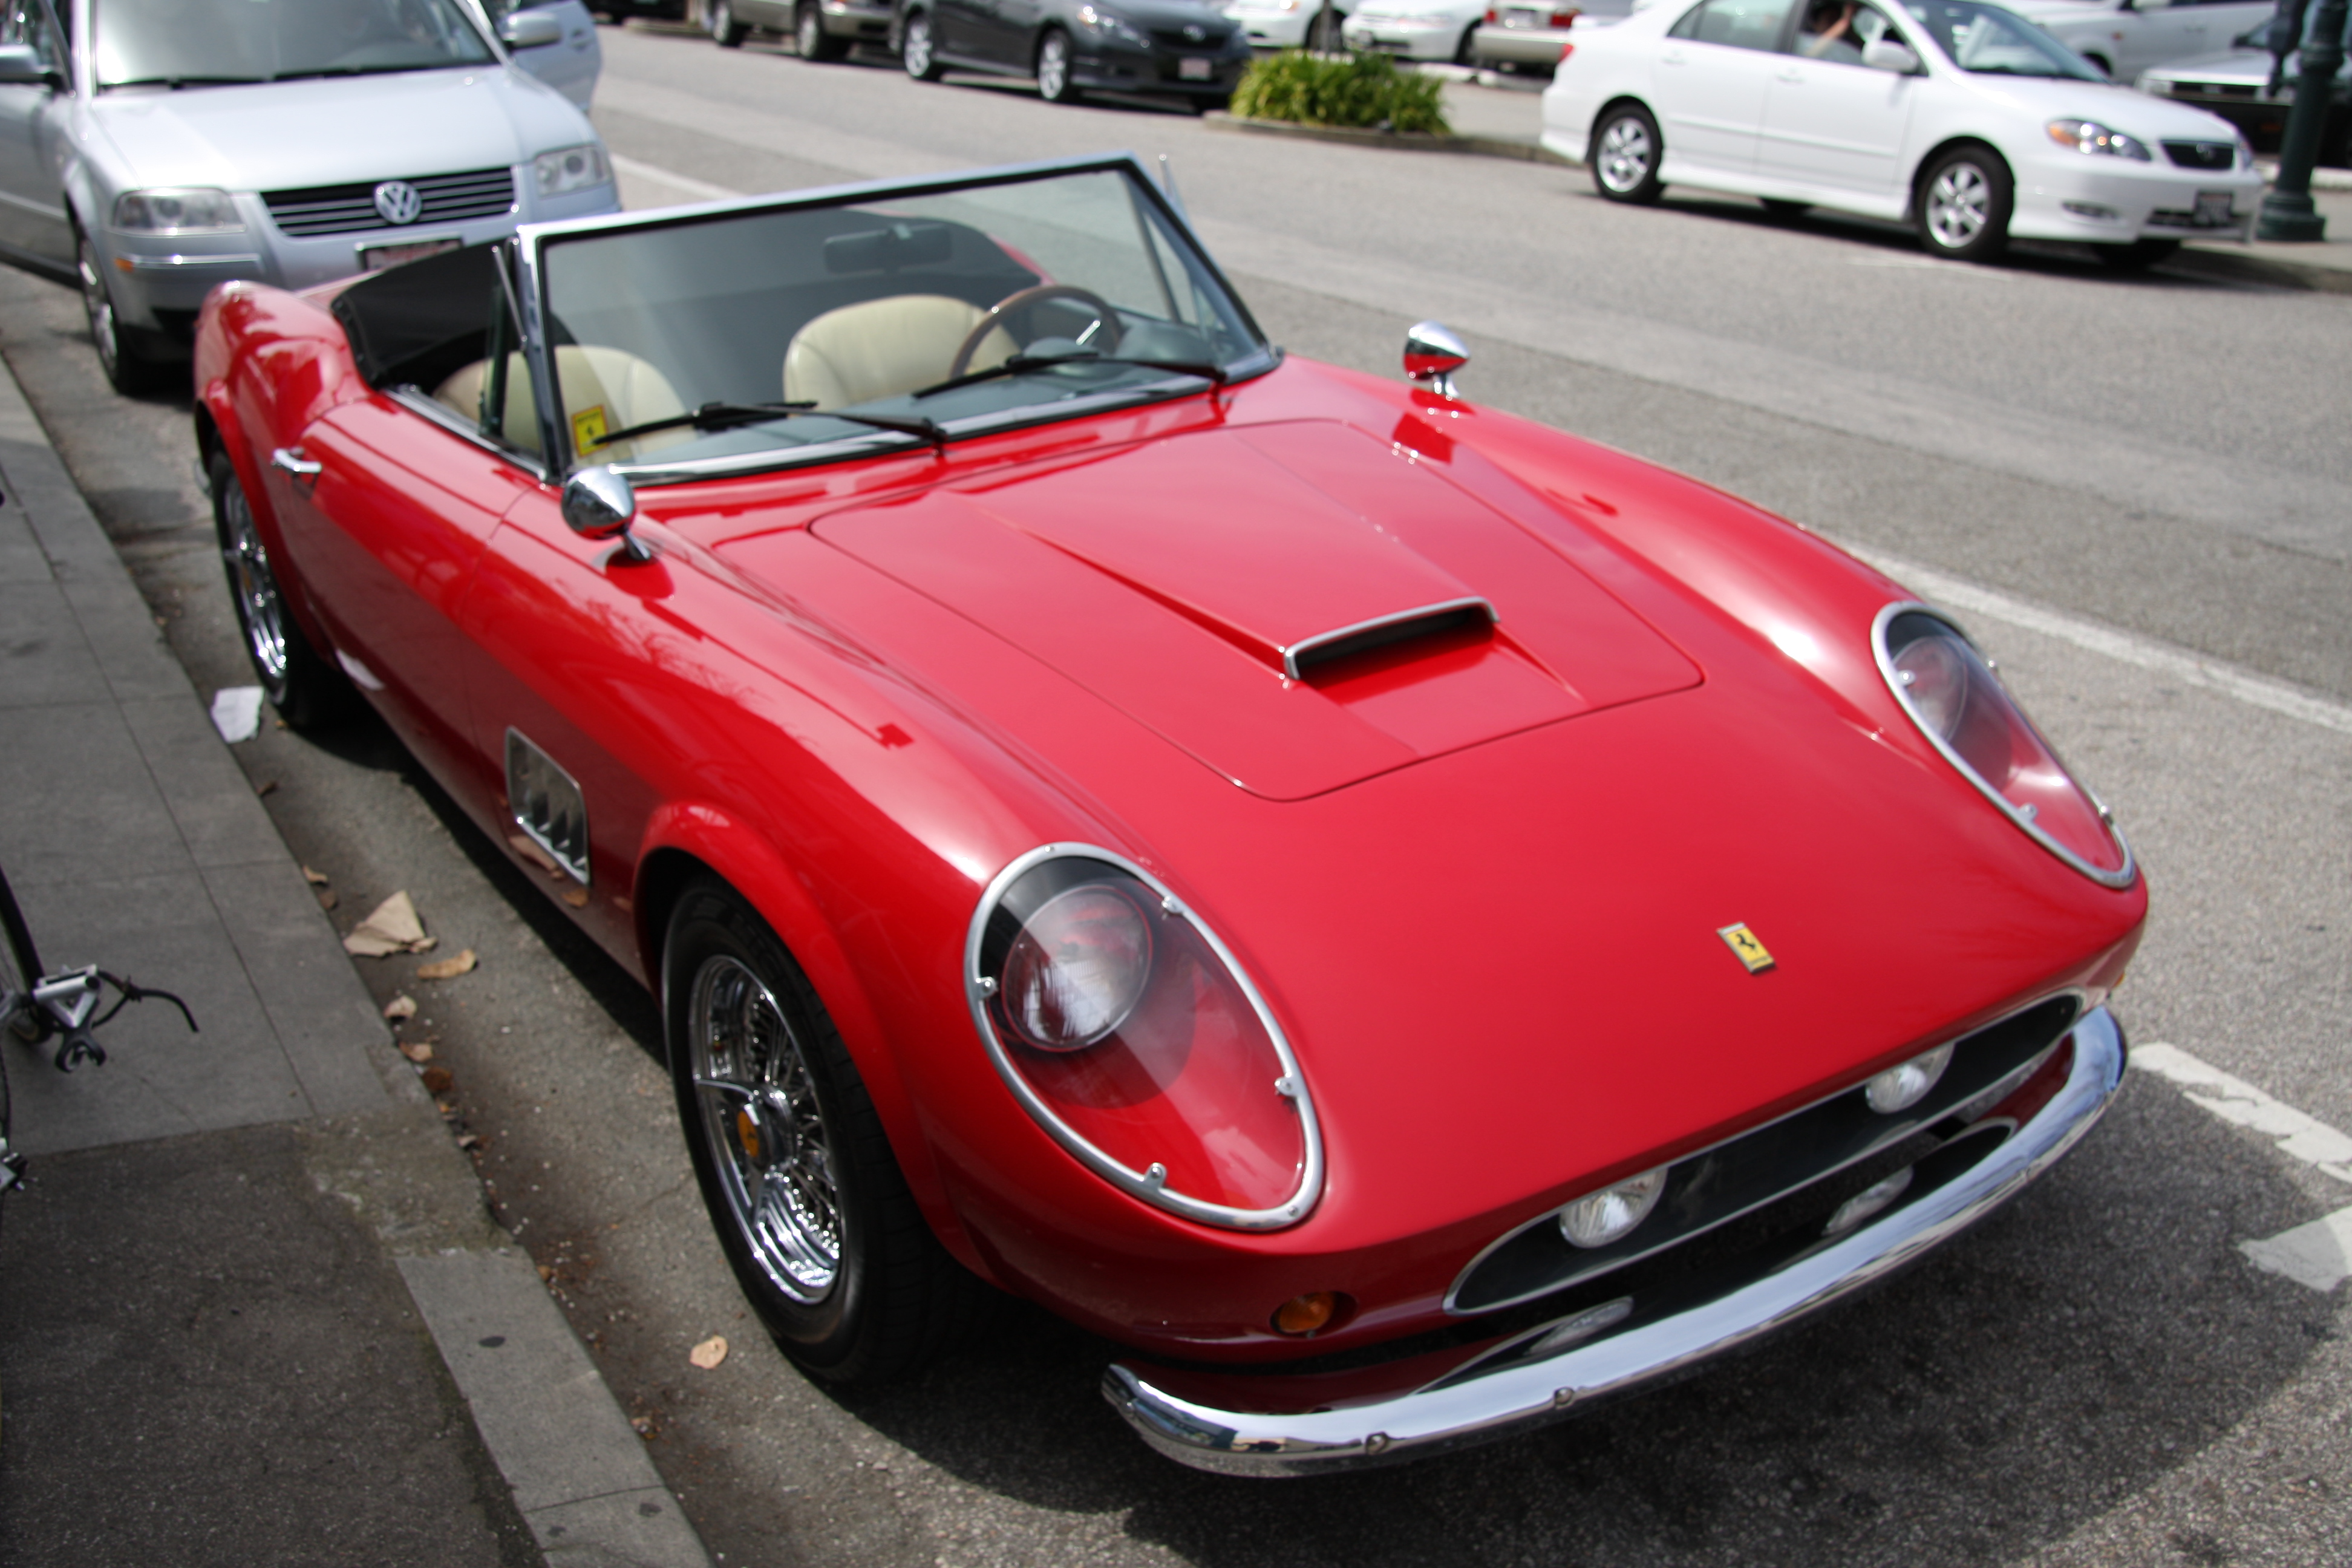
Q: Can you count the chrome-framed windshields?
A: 1